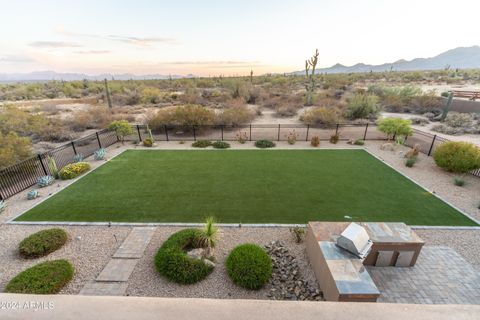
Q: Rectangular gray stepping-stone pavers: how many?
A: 3